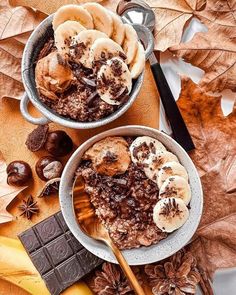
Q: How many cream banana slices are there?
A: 14